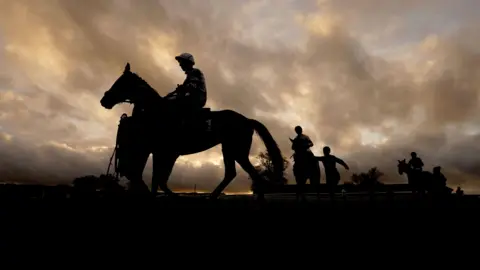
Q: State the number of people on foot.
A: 1